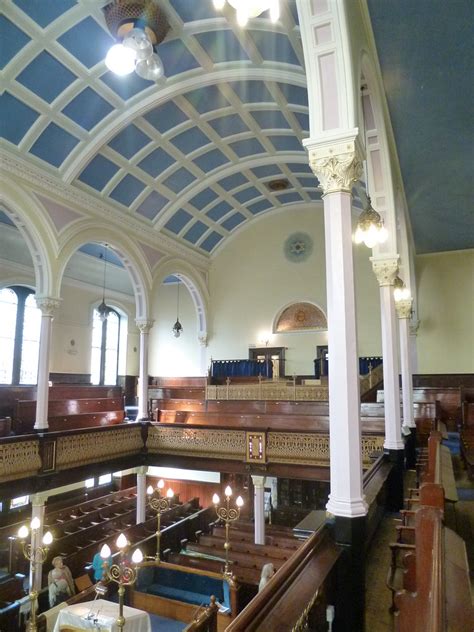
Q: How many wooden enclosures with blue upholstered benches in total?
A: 1